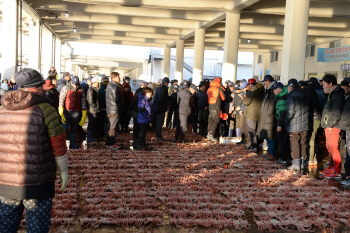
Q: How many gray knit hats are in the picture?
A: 1